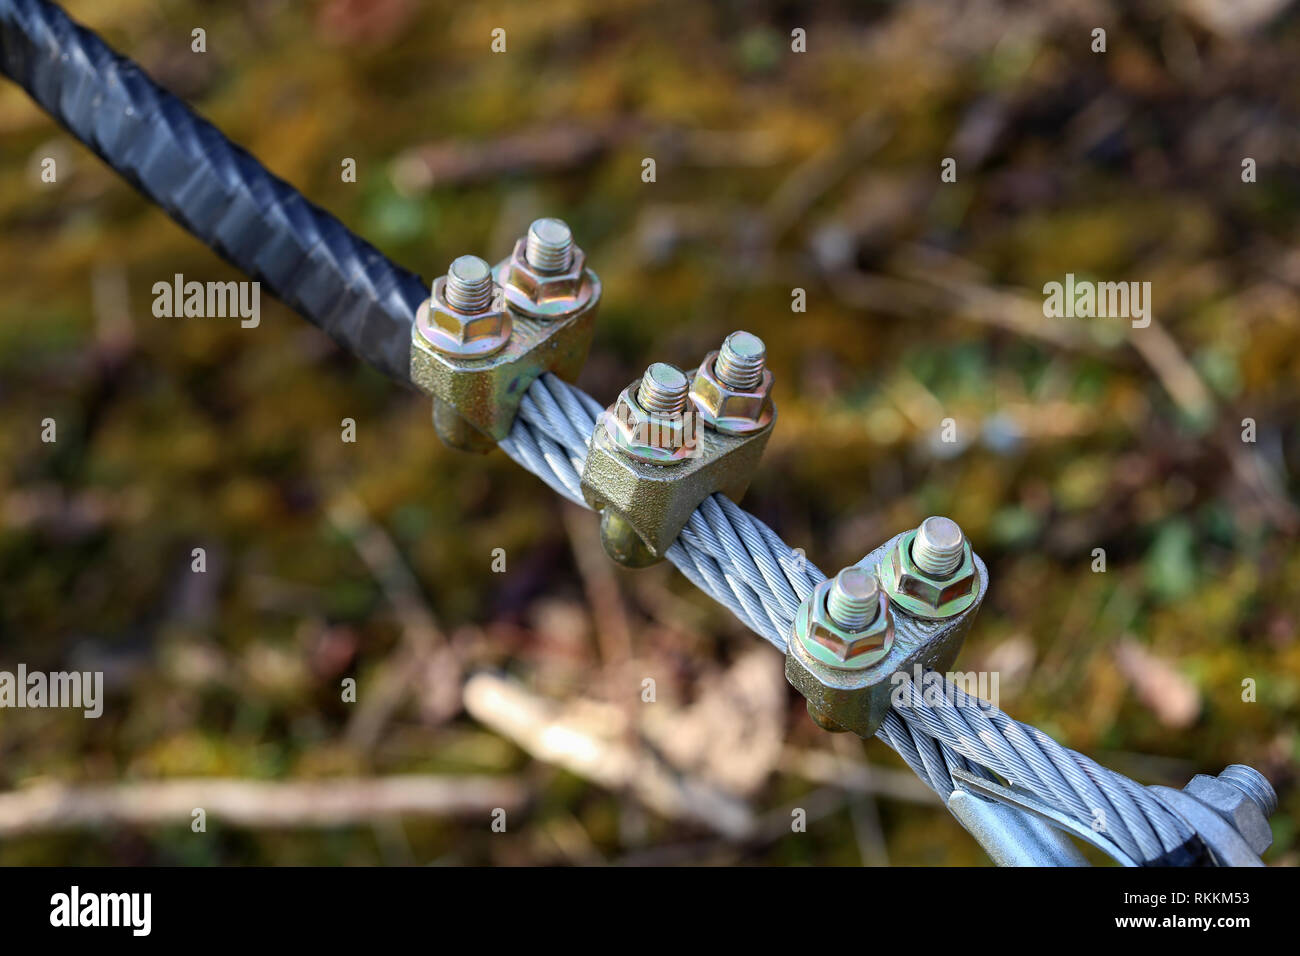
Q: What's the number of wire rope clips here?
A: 3